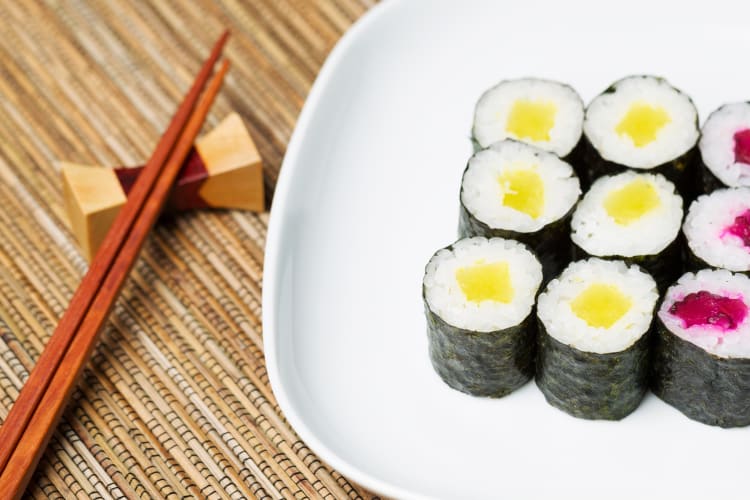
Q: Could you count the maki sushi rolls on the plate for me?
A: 9